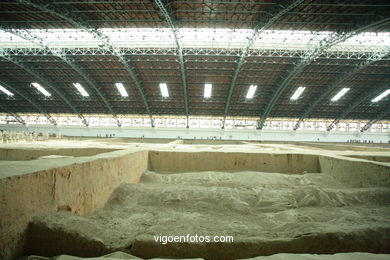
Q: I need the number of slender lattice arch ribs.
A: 11